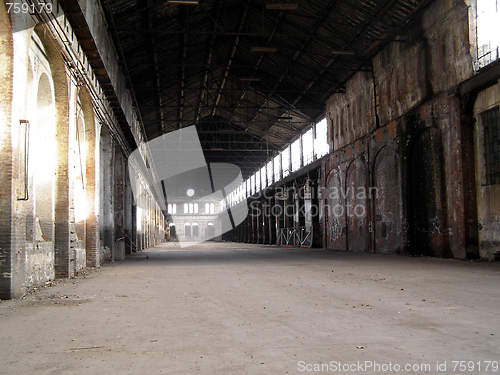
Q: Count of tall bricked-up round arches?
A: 4